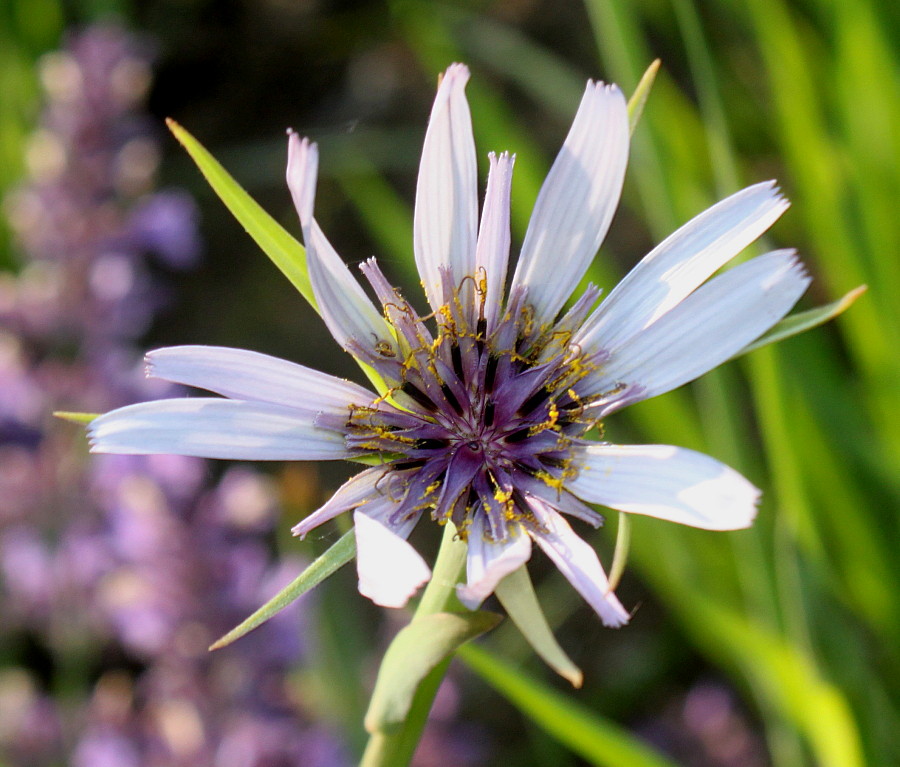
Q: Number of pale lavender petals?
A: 13